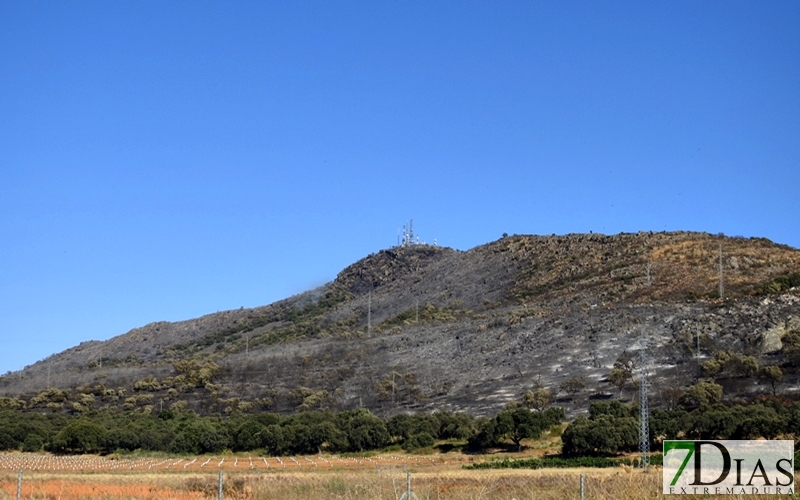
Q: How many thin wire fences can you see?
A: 1